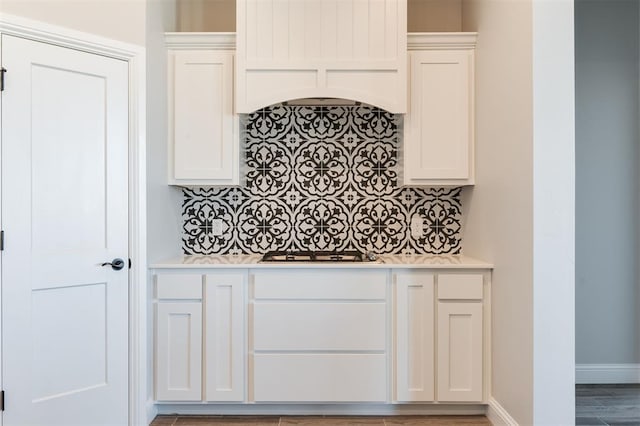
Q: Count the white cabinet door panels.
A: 6